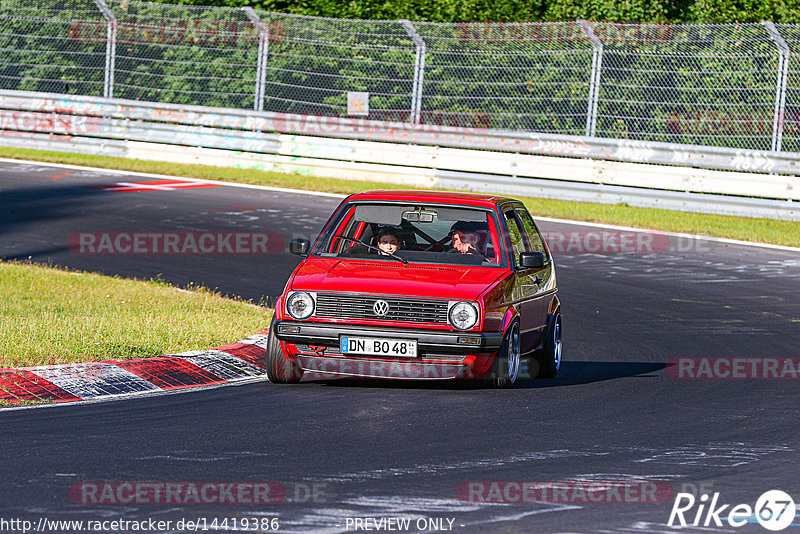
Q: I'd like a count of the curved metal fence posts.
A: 5